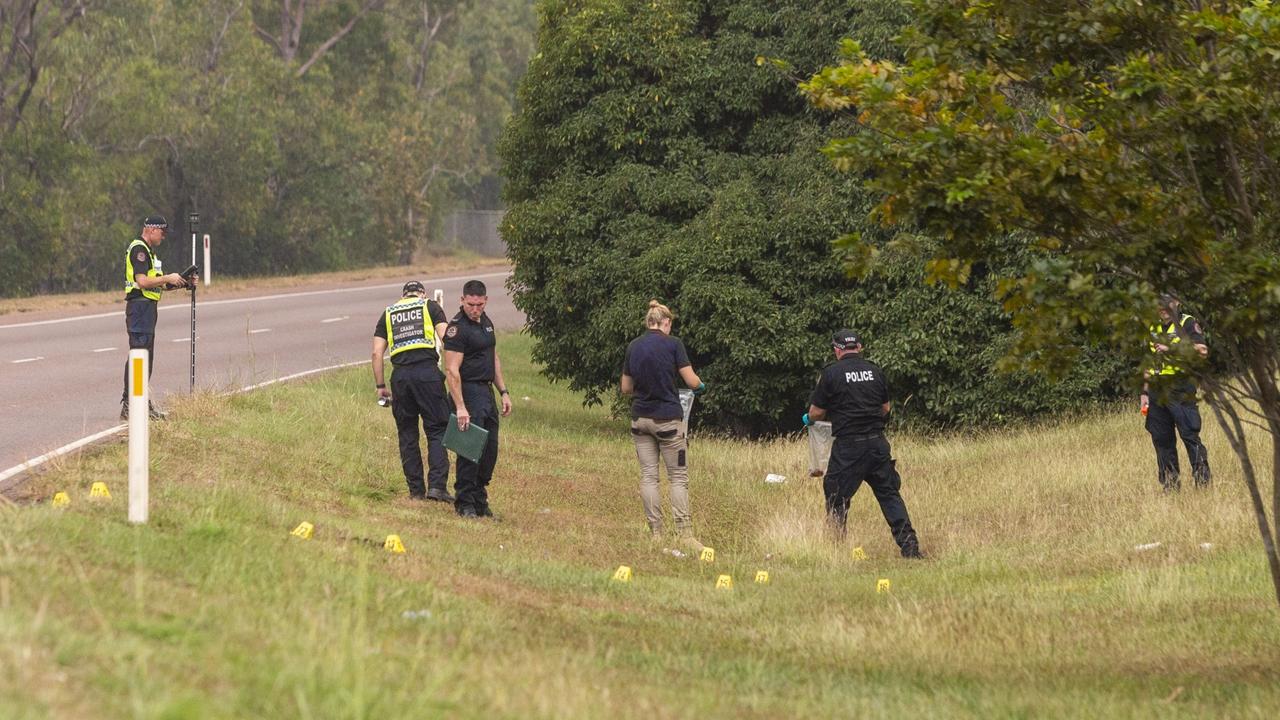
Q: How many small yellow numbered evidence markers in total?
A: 10